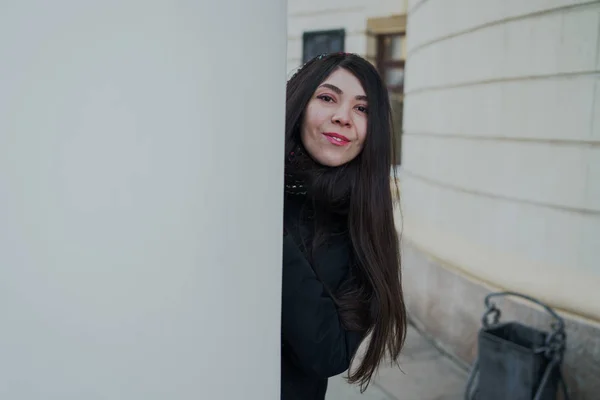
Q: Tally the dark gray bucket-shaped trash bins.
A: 1